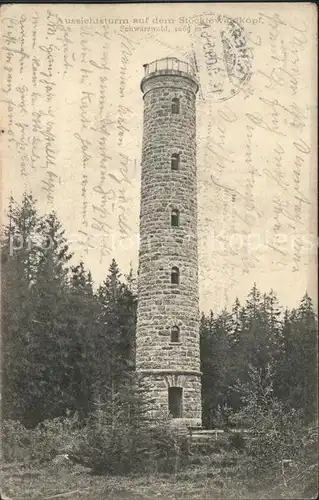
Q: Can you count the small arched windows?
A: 5